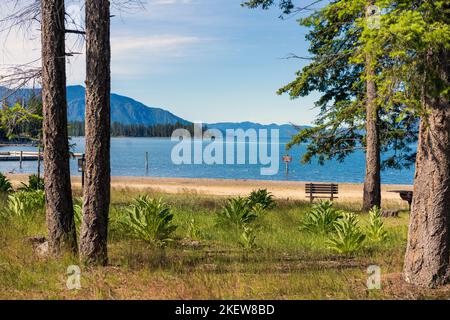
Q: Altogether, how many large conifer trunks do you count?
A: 4